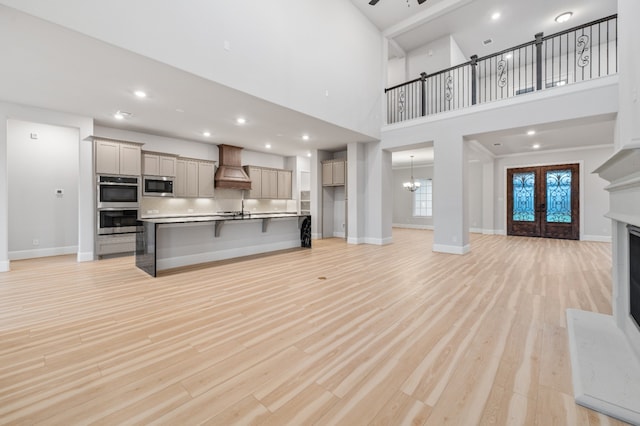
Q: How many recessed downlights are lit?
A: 11